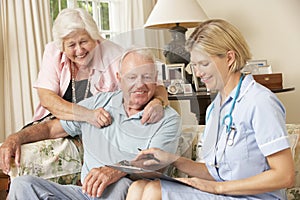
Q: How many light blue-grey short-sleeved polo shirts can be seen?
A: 1